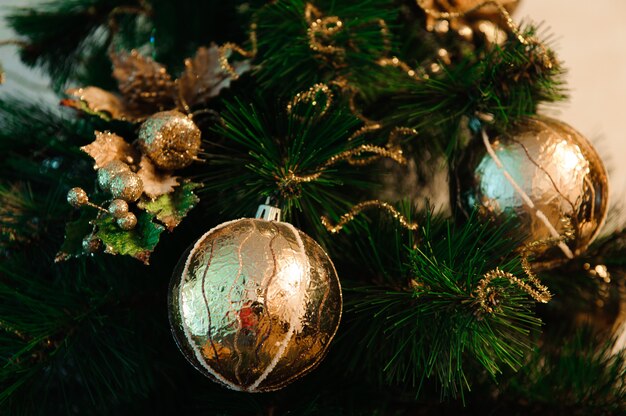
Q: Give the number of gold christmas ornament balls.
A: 2